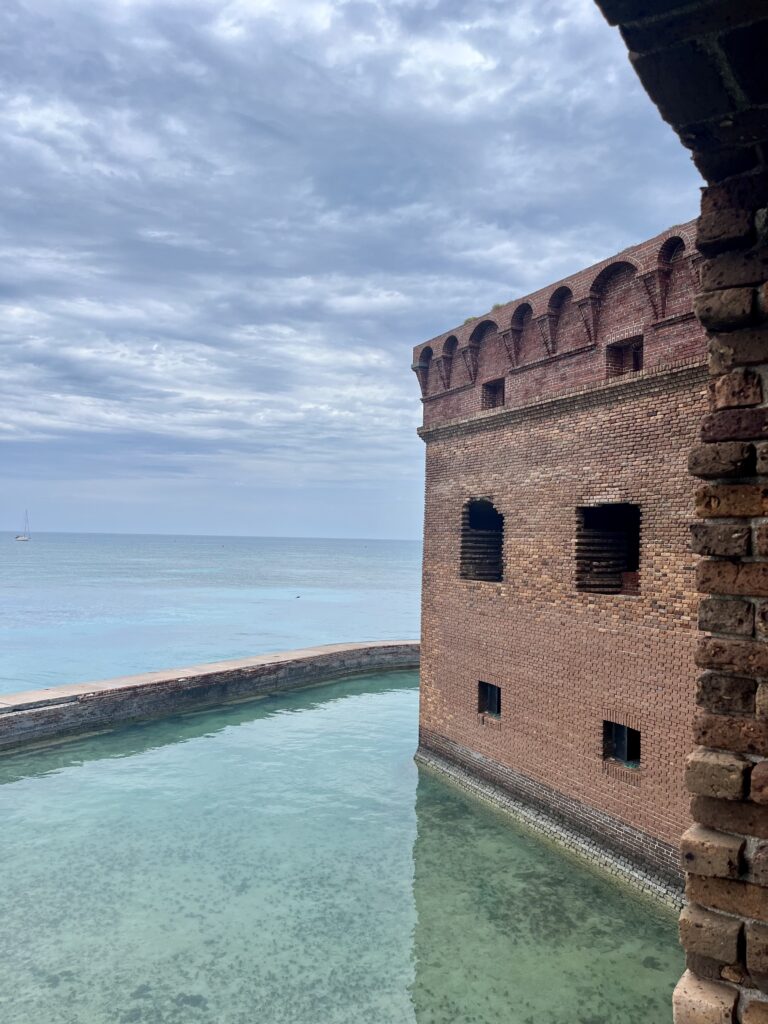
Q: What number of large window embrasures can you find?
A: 2